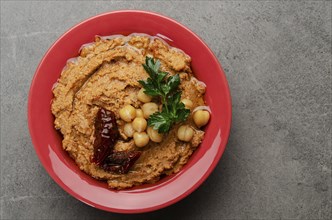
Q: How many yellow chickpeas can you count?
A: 11